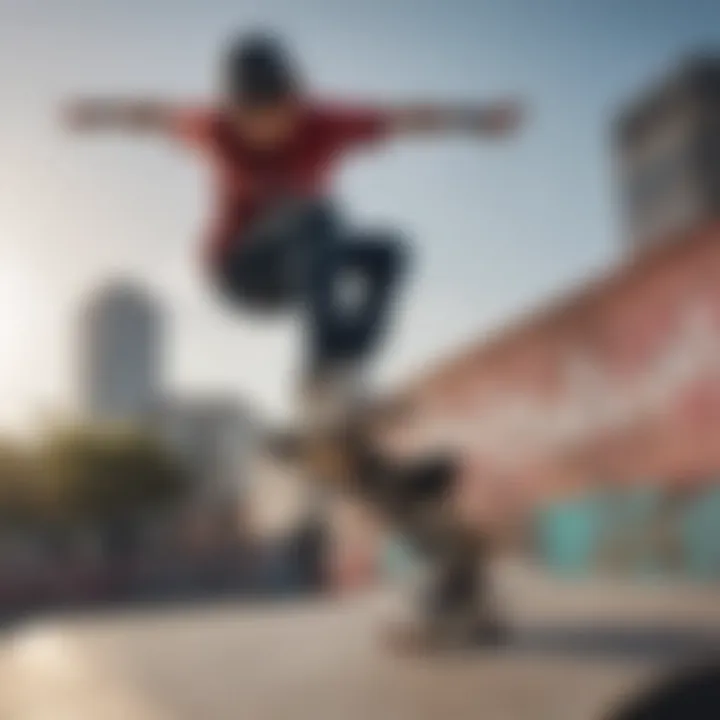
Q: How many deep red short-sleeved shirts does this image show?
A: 1